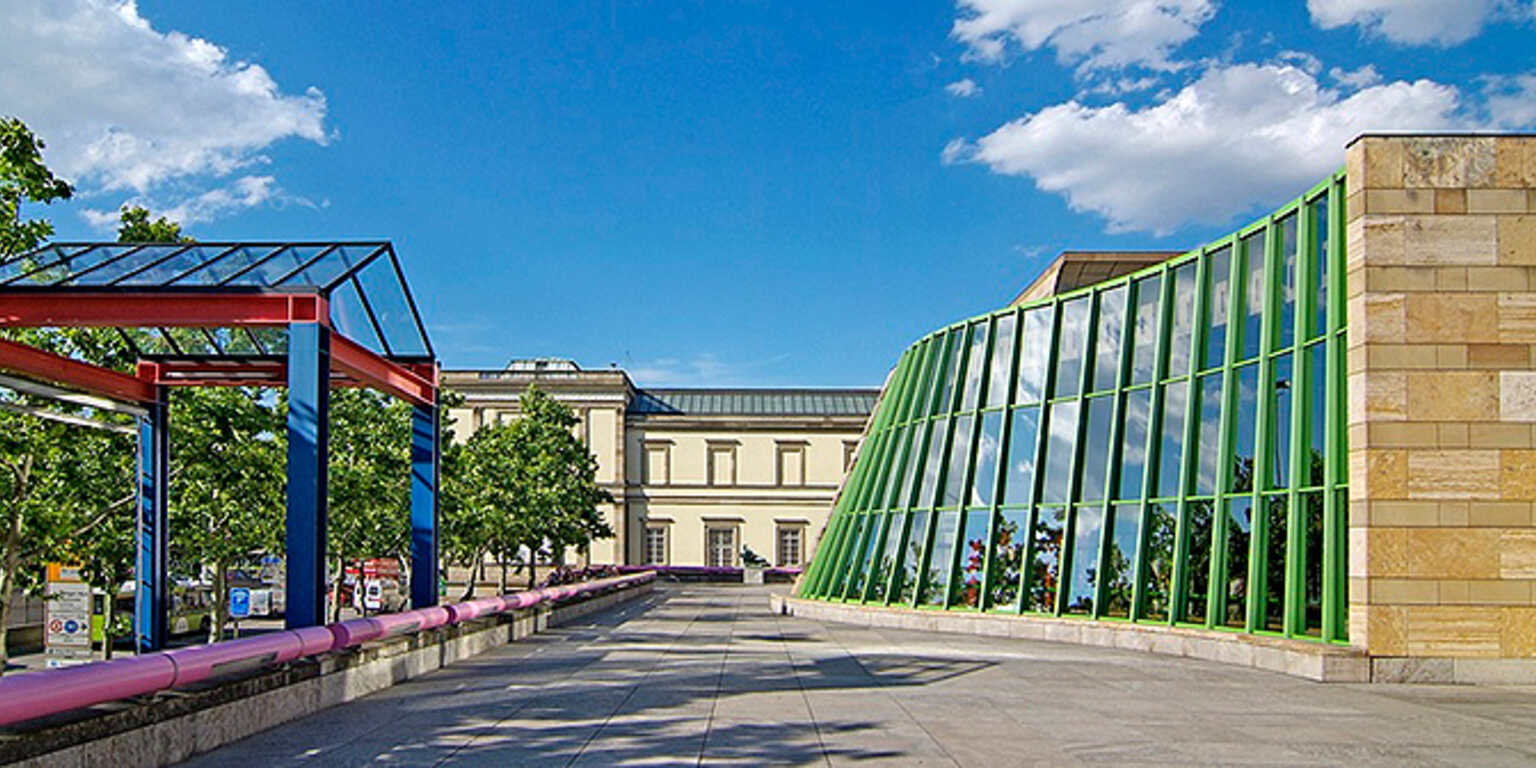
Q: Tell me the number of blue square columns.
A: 3